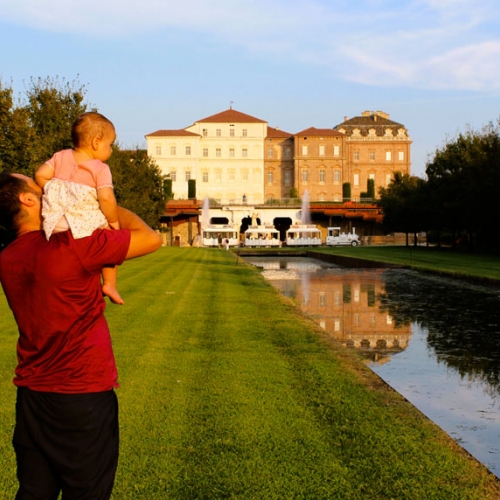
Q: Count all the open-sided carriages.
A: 3